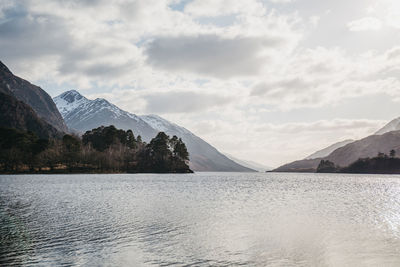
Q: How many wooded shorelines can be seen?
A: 2